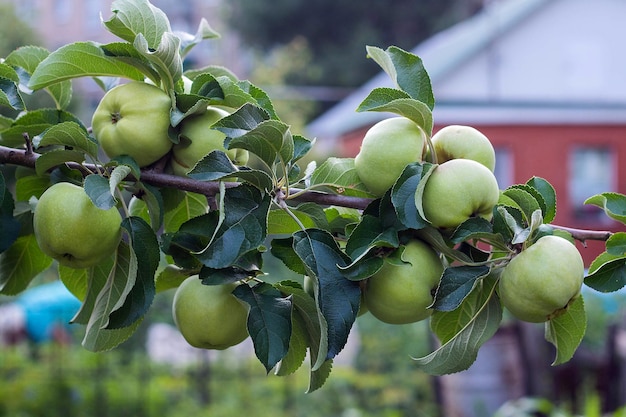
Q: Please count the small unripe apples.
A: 9